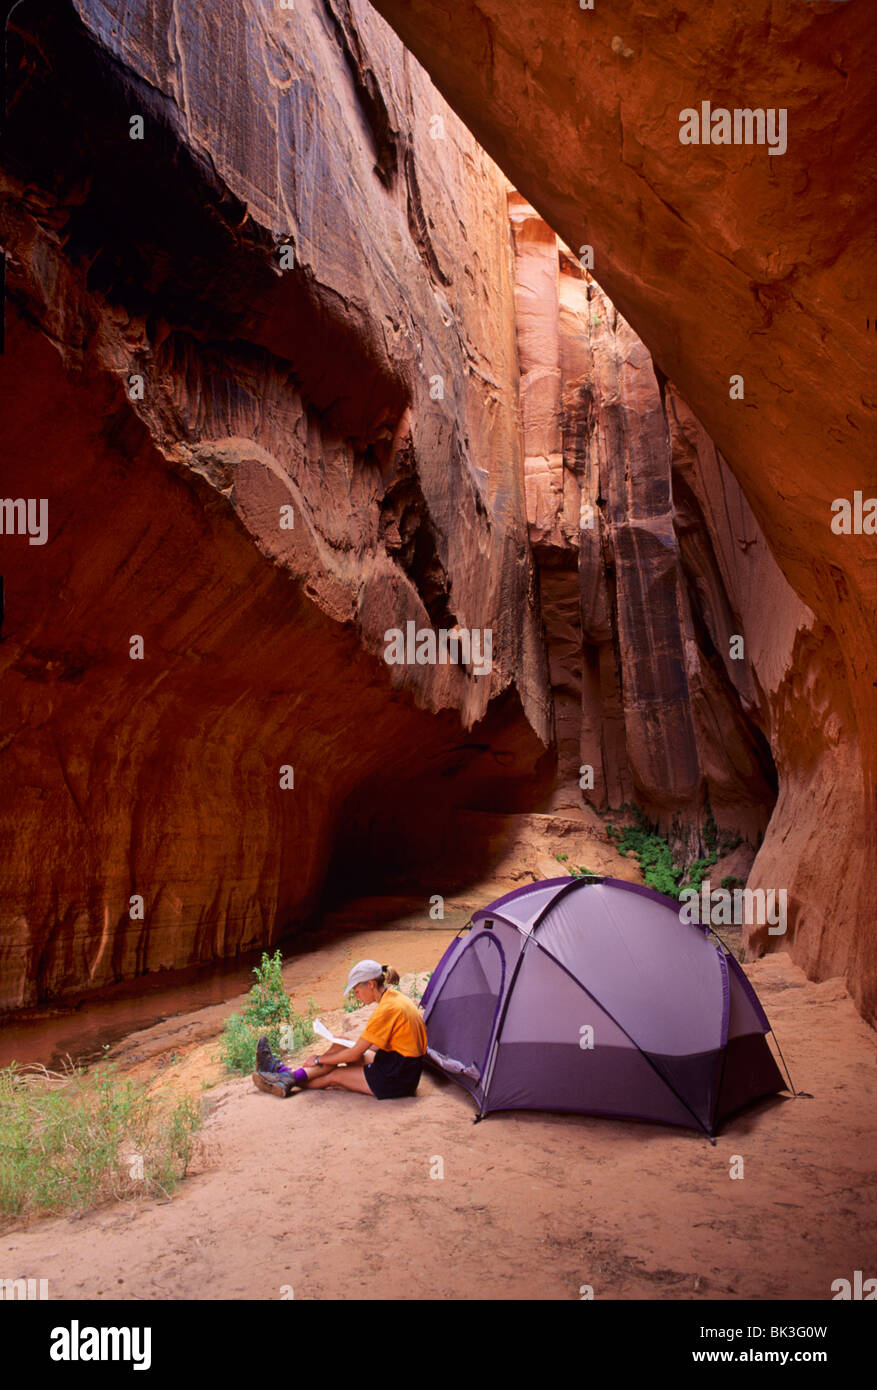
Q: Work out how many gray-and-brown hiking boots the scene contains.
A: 2